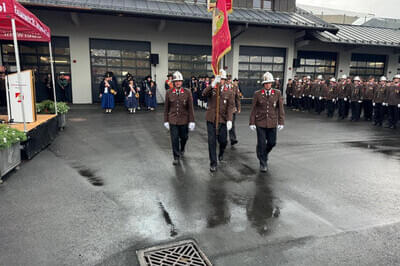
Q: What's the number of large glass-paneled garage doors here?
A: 6